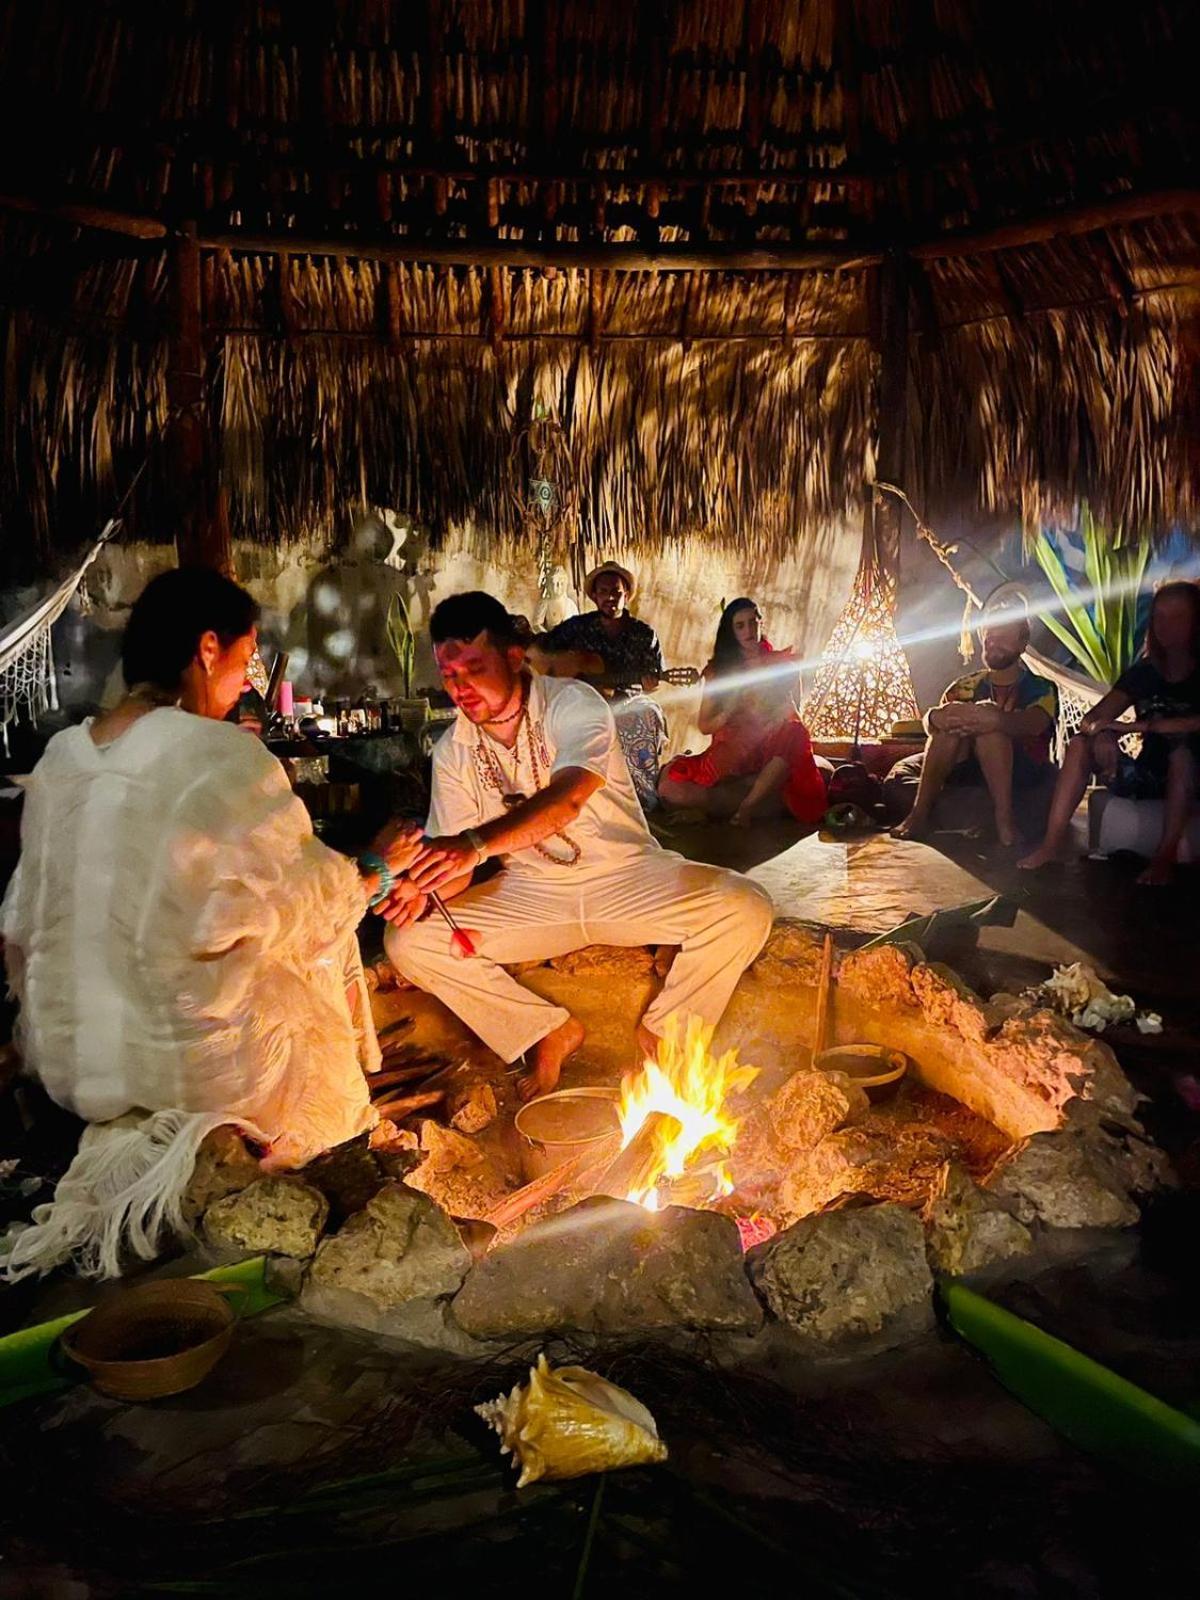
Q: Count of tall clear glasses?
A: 0